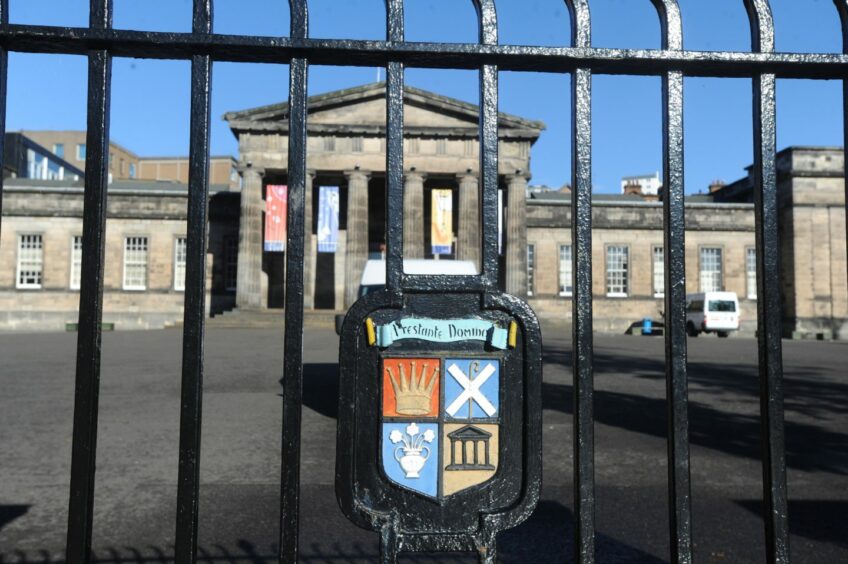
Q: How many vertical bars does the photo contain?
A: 10